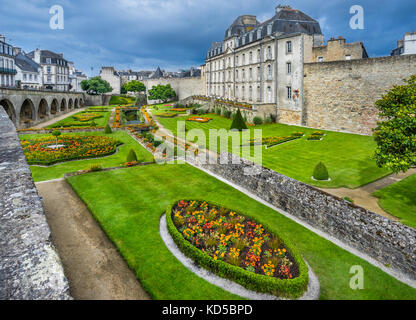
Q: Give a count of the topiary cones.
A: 4